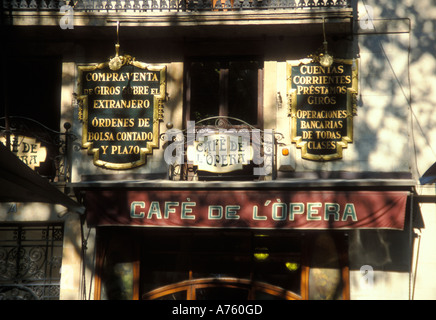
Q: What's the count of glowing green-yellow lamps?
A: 2